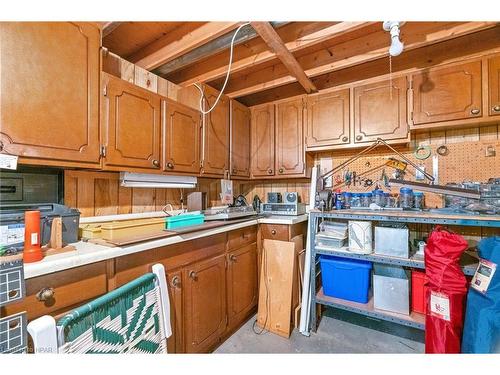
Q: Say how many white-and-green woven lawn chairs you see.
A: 1